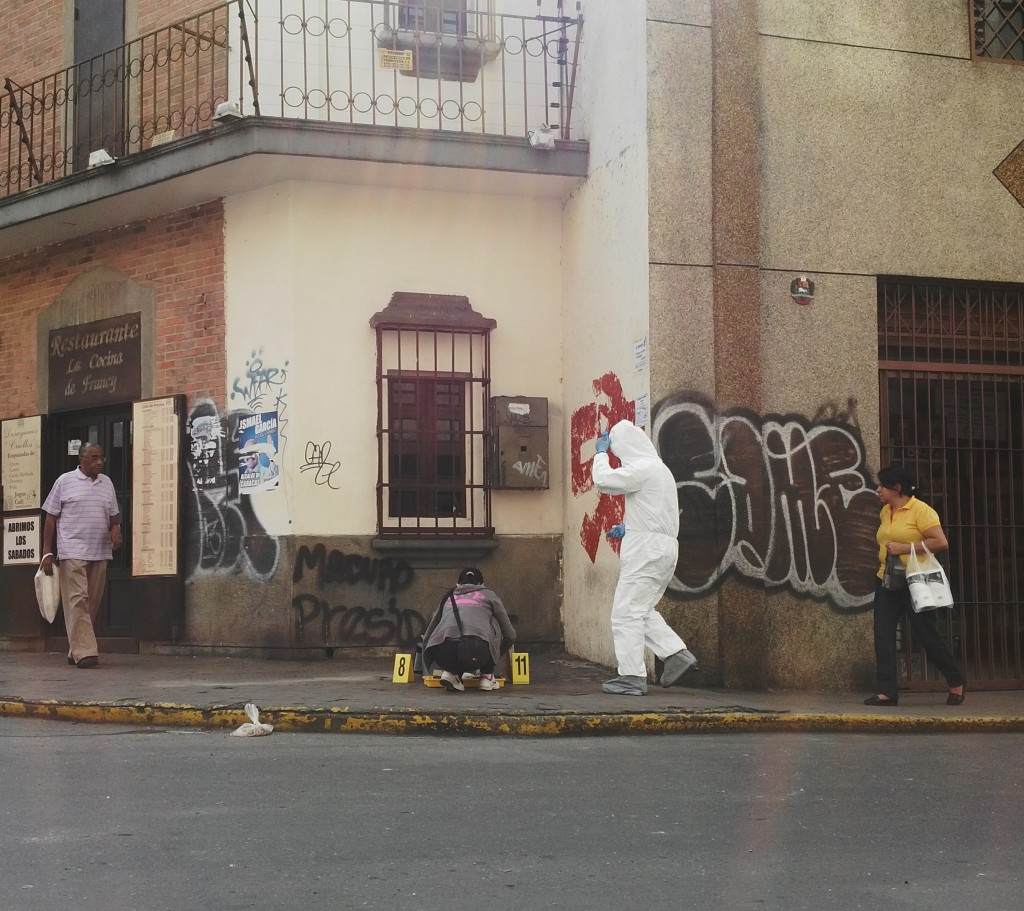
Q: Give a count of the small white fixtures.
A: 3